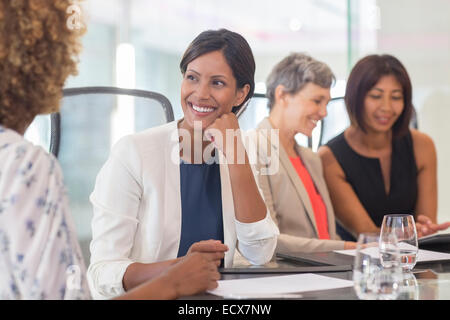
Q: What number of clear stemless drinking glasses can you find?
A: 2